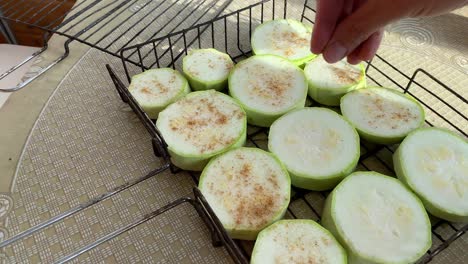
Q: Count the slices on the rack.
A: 12